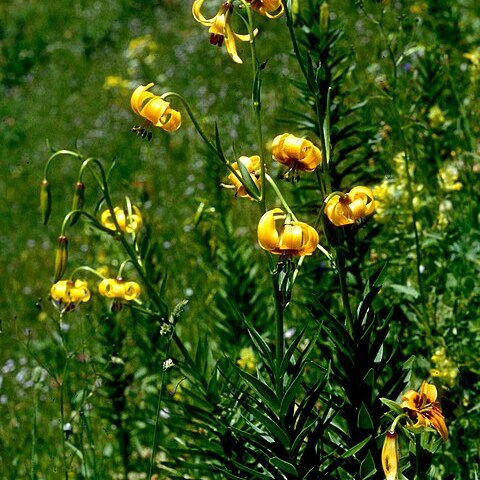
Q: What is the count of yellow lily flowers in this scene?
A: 11